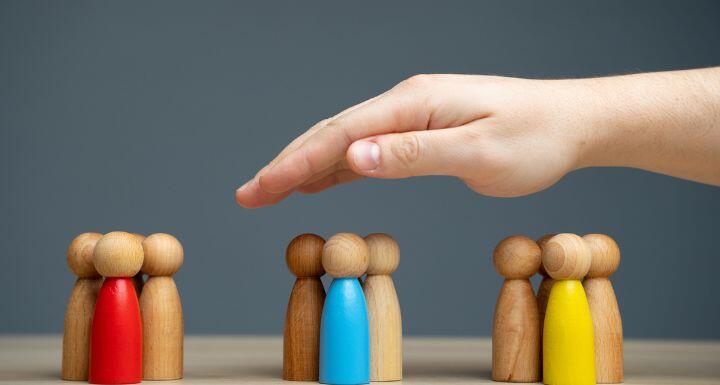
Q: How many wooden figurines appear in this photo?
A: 11